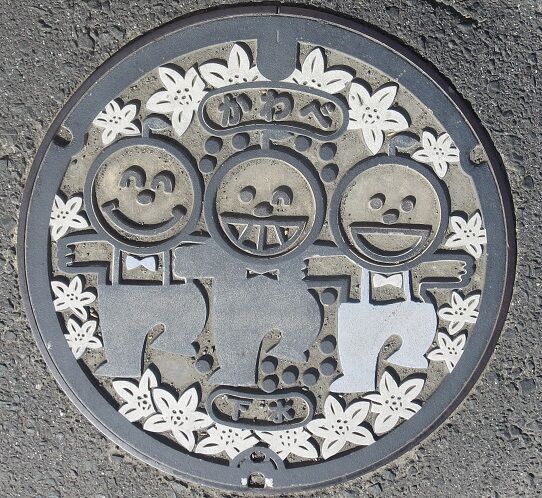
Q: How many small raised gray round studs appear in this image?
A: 14